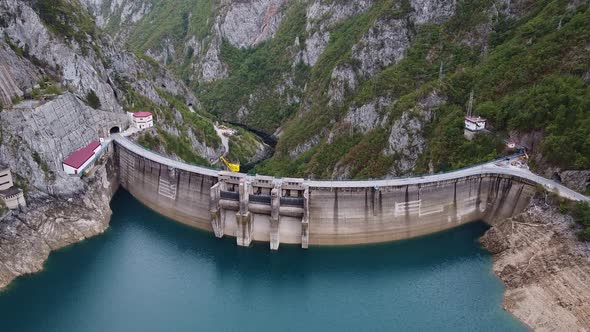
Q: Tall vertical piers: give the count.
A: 4